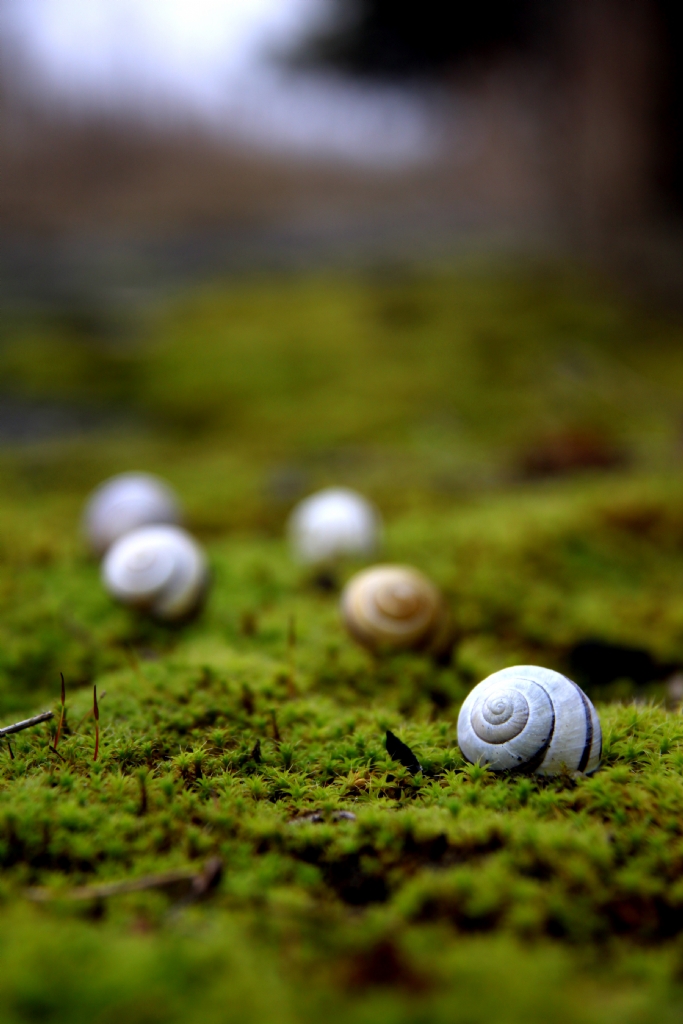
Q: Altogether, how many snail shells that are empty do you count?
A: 5